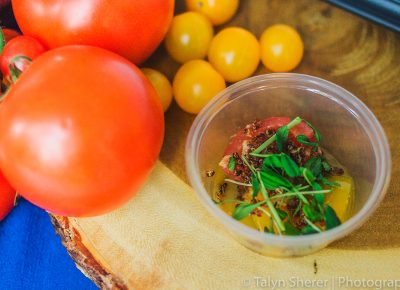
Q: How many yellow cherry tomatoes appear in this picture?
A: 6